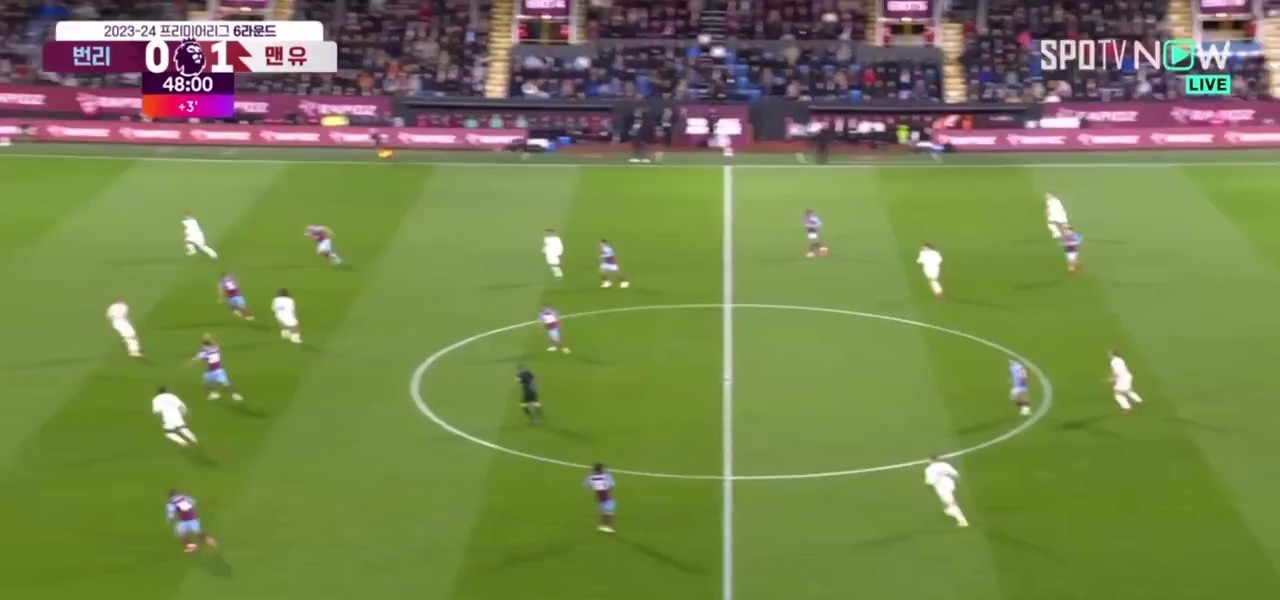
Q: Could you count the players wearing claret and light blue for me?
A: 10